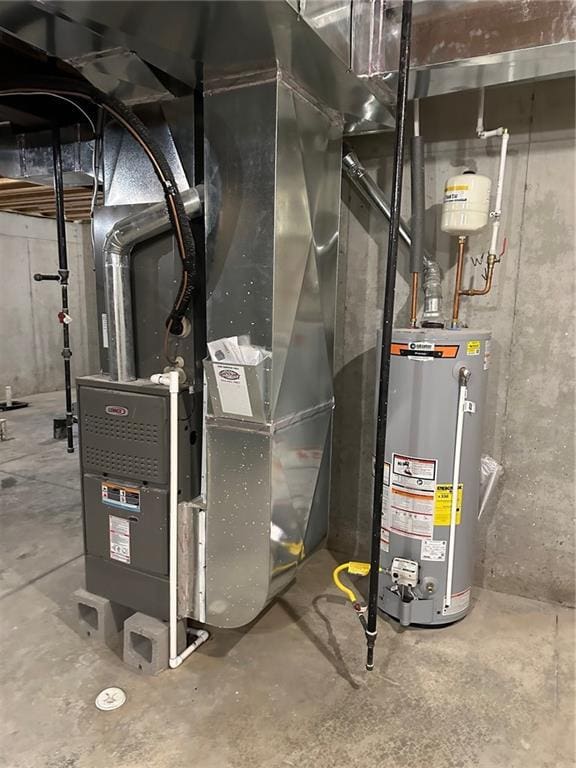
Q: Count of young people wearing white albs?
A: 0